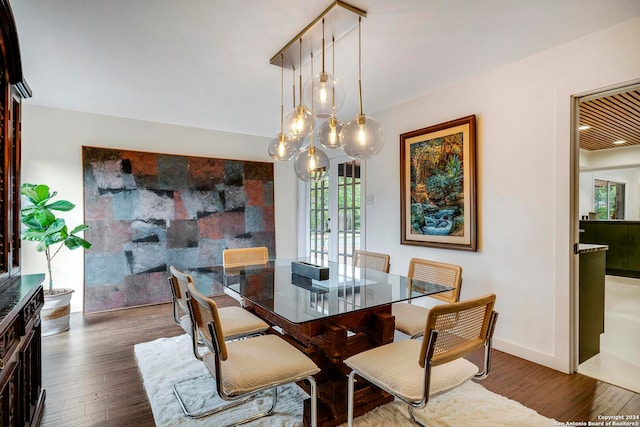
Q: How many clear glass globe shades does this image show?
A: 7